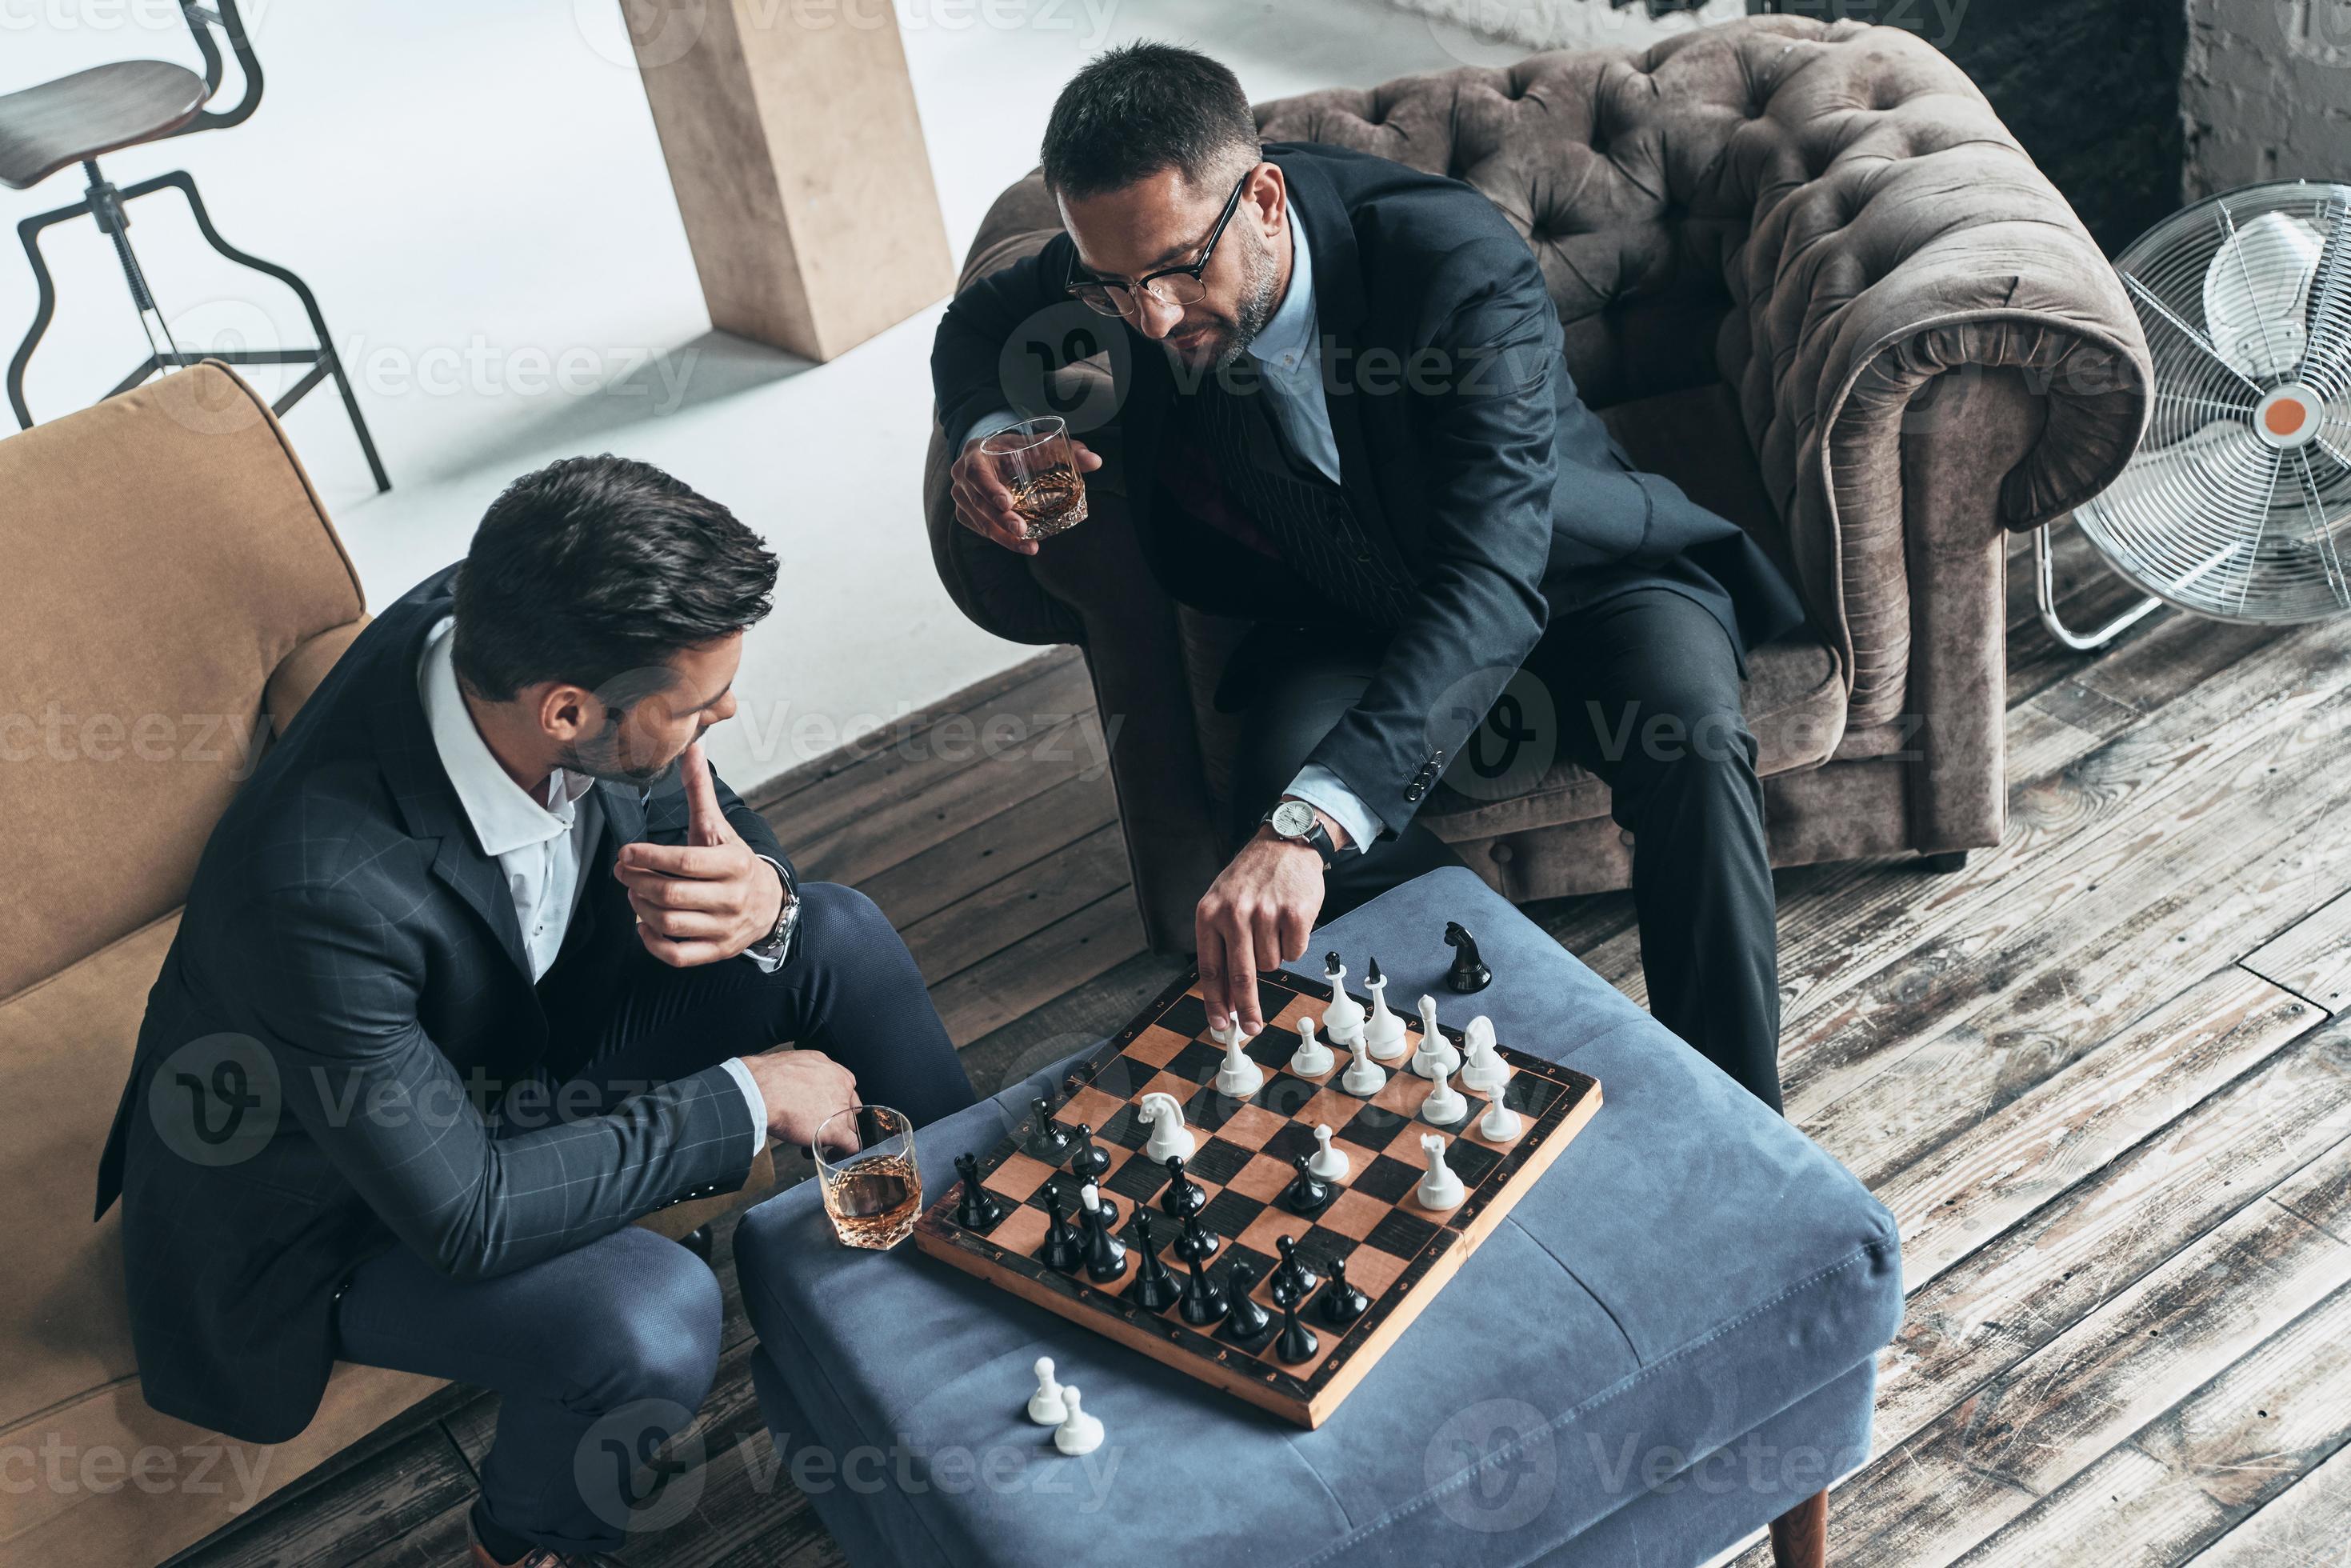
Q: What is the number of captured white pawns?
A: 2